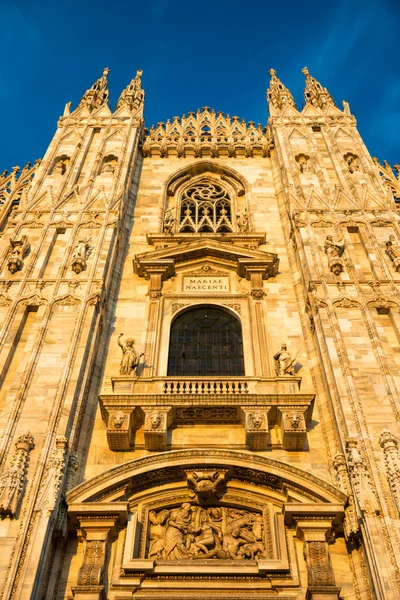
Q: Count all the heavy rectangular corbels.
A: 4